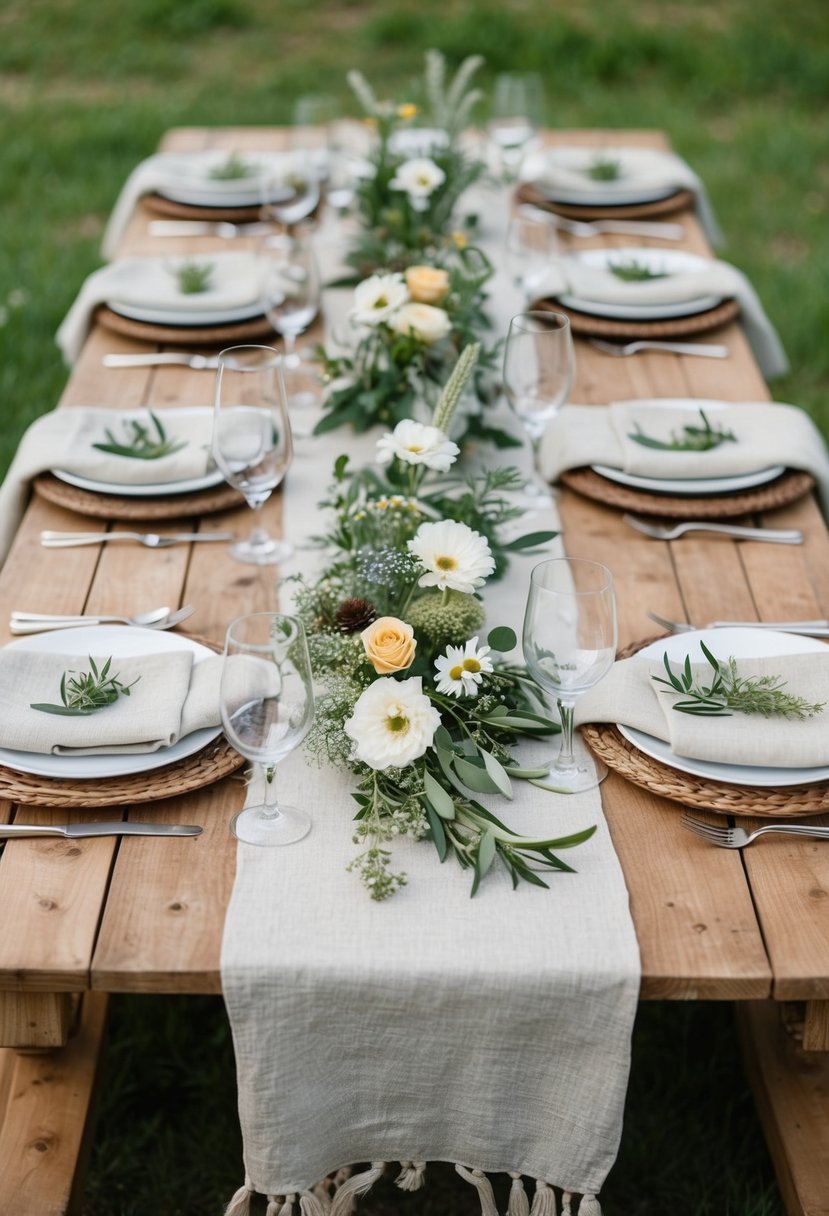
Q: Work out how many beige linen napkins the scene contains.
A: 8